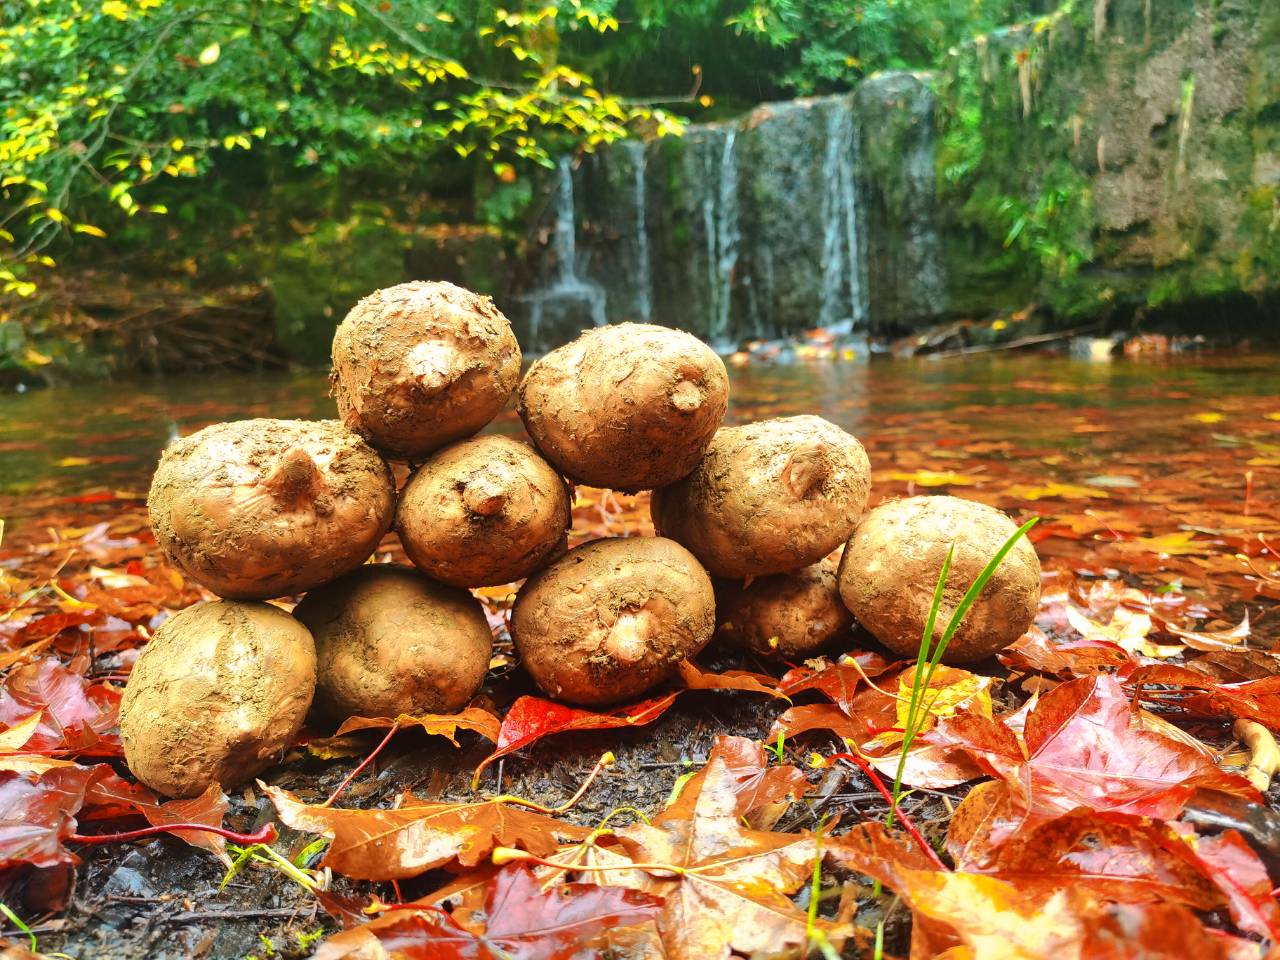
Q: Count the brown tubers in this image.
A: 10